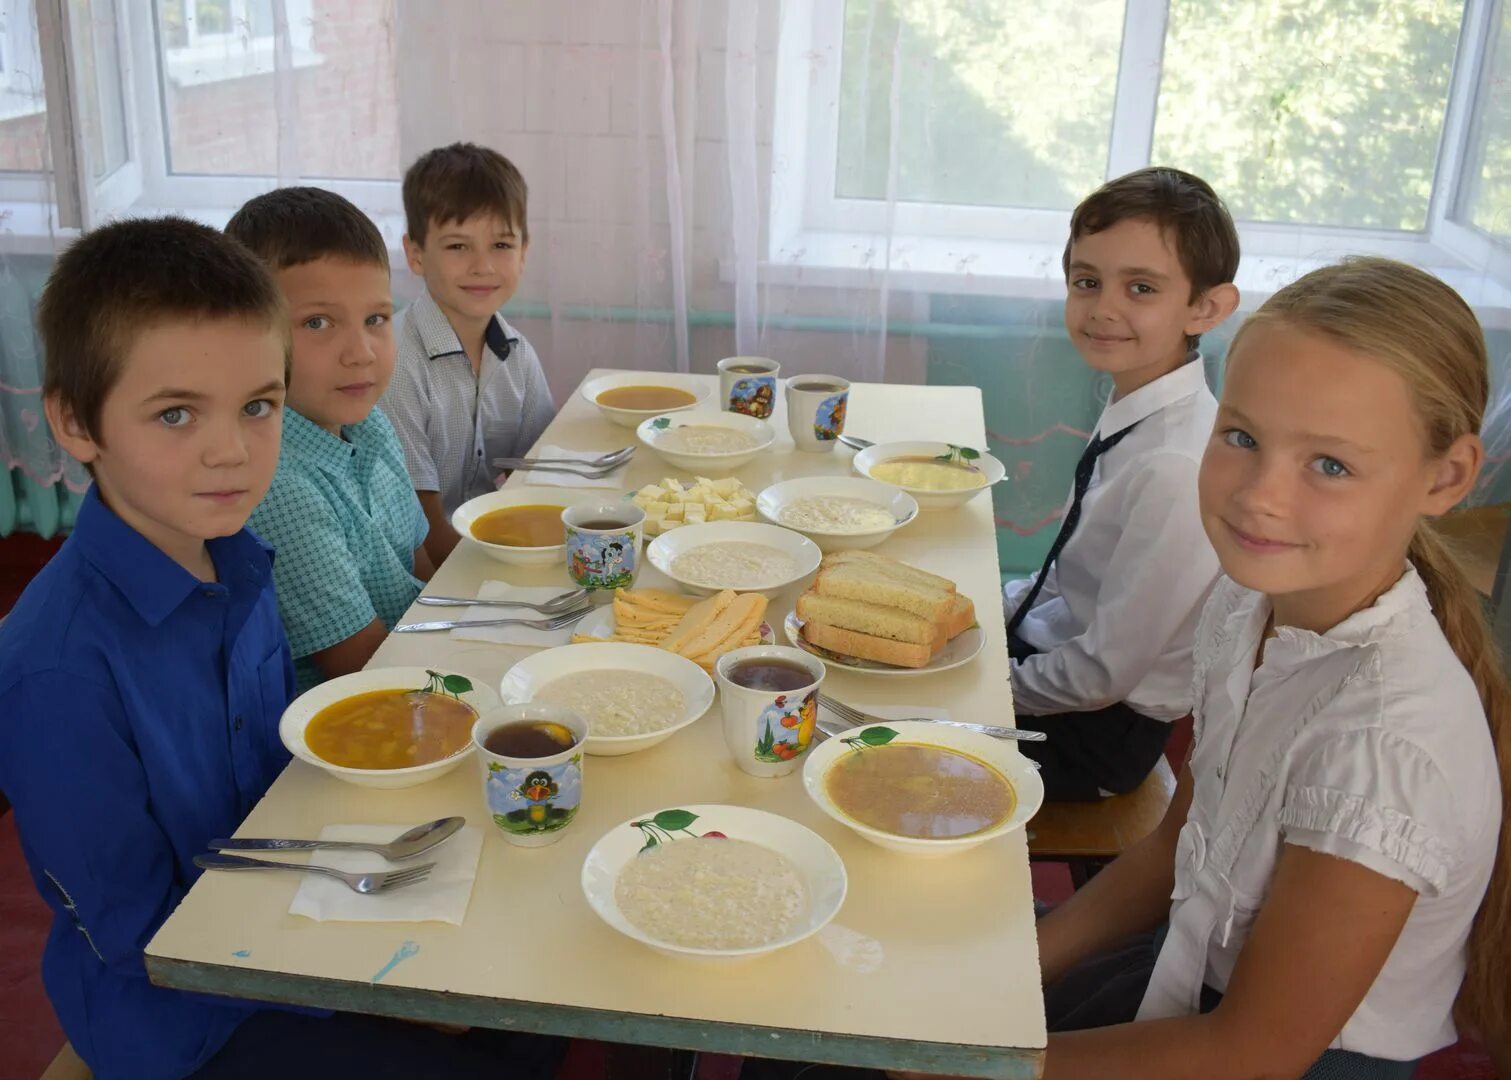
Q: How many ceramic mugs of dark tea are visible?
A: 5